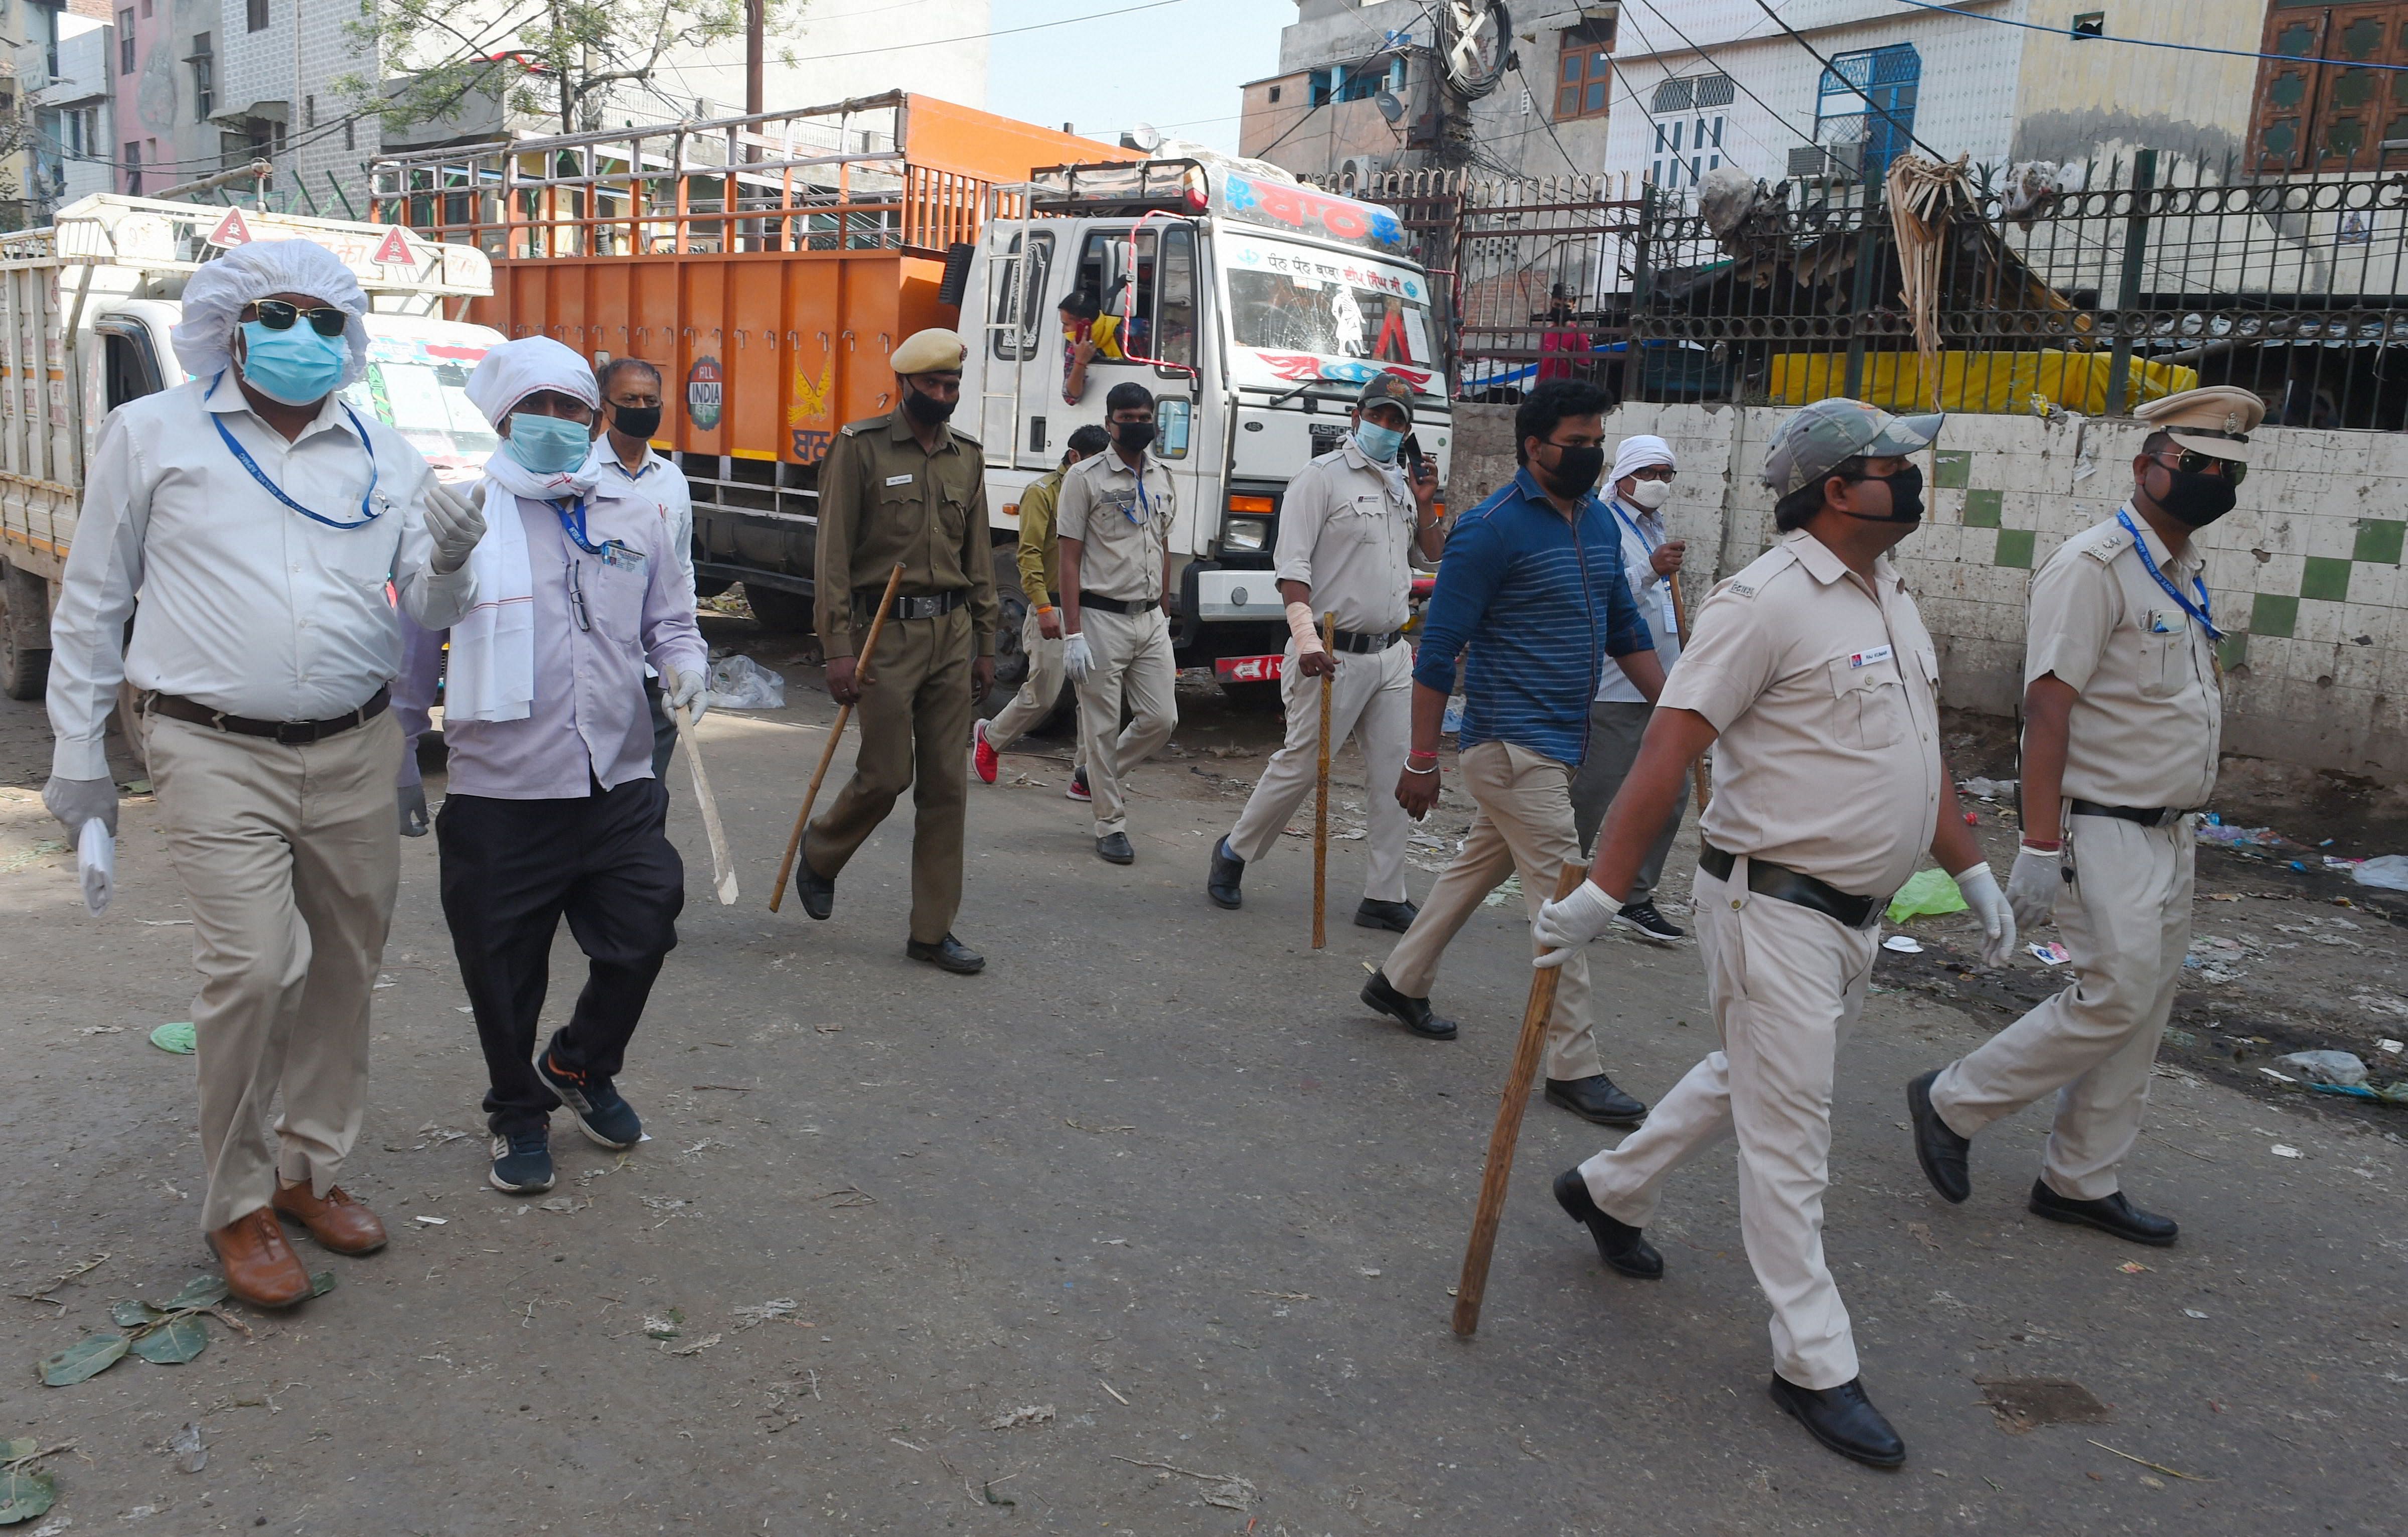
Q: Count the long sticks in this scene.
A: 5